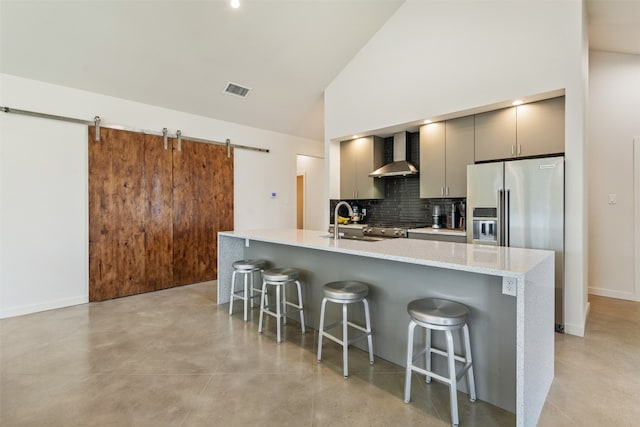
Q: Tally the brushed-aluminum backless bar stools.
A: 4